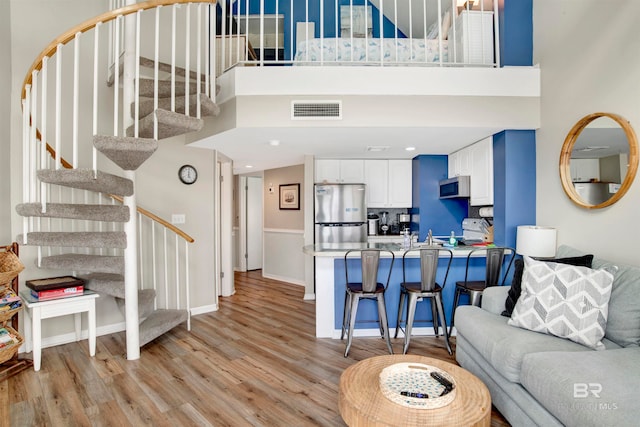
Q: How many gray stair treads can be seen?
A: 12